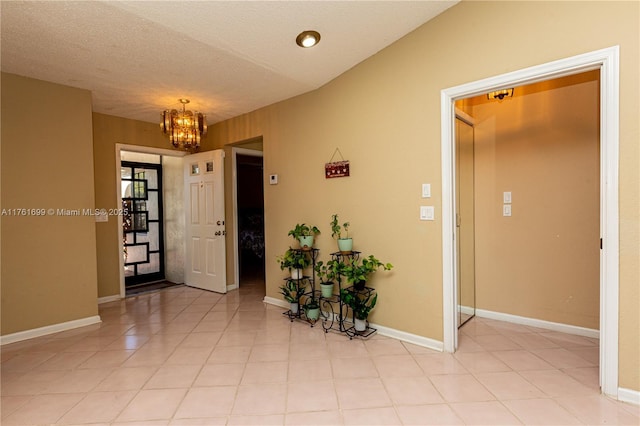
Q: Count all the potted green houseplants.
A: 8